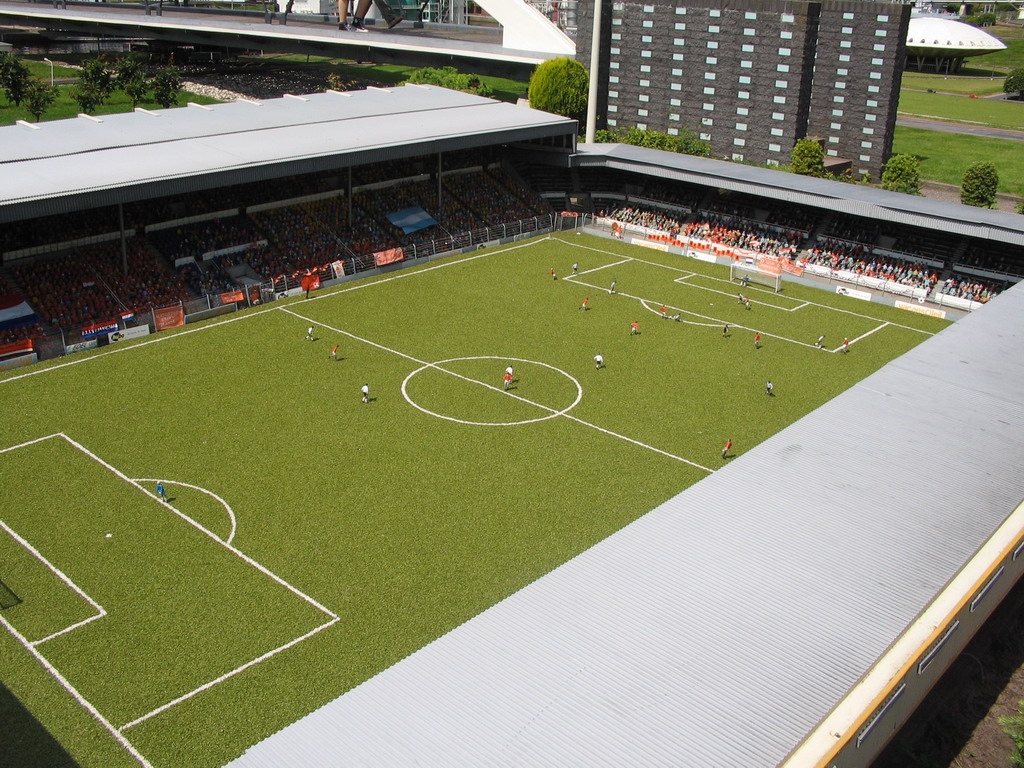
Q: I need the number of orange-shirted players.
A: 10